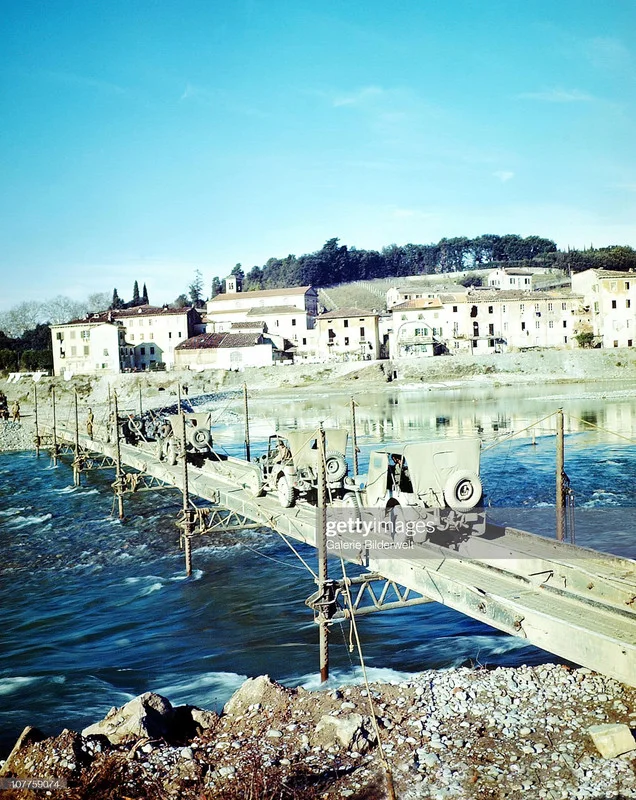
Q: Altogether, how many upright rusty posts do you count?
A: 12